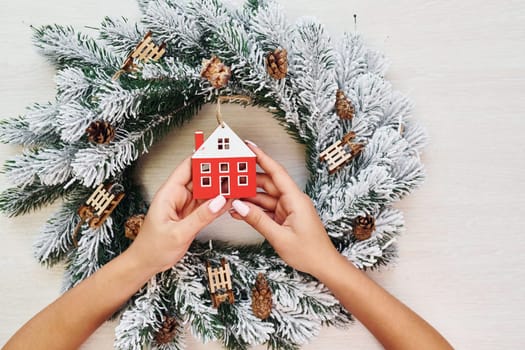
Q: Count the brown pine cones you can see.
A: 8